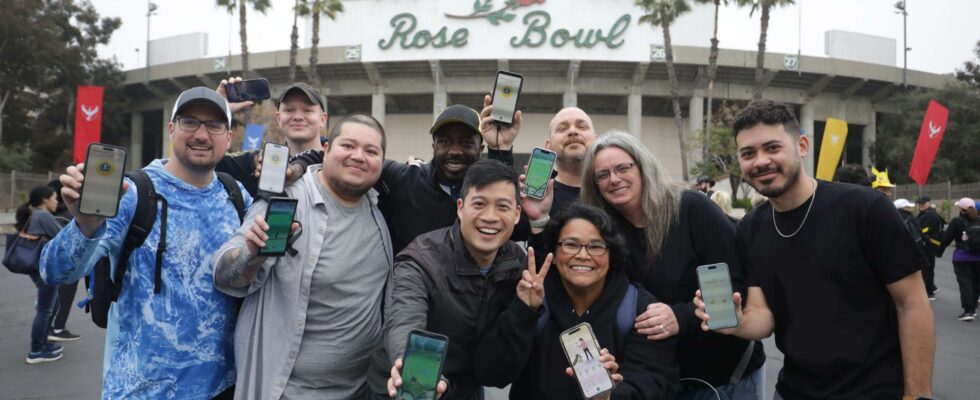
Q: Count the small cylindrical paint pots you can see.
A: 0